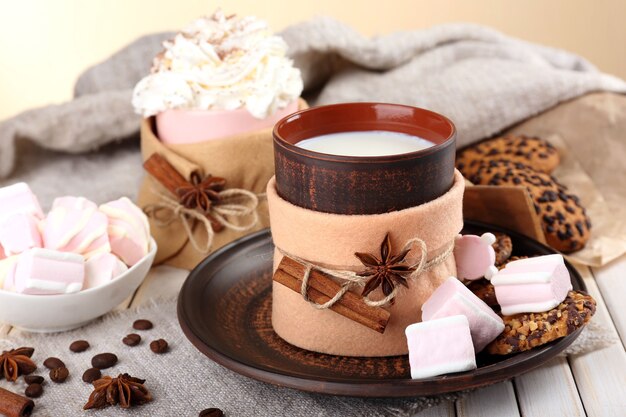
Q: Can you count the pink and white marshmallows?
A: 11